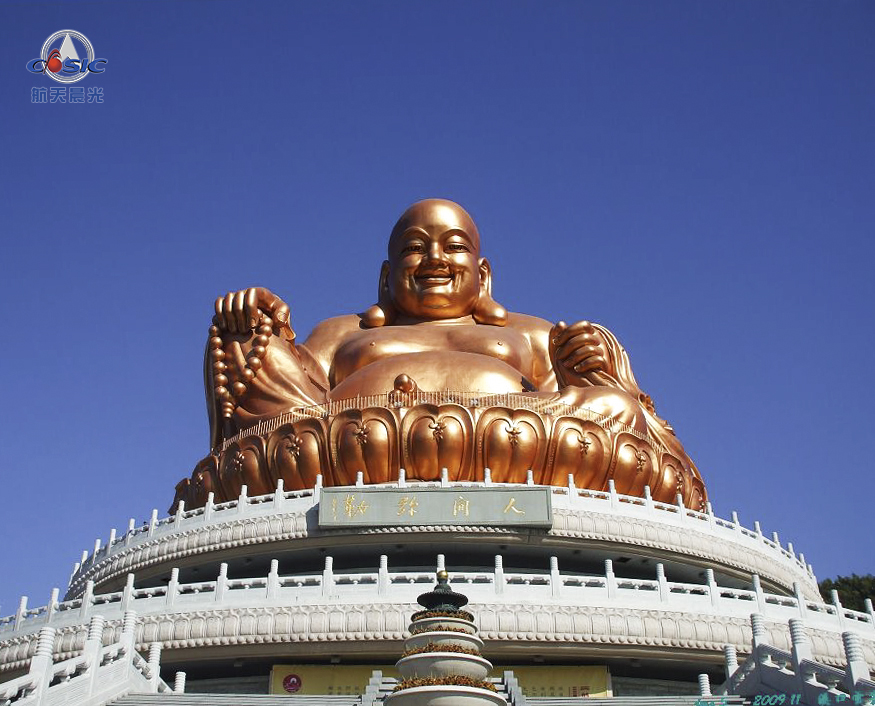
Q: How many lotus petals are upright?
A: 11